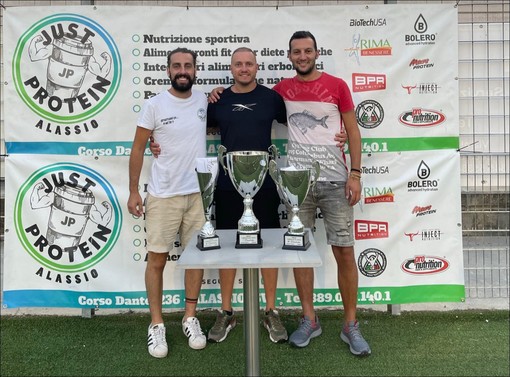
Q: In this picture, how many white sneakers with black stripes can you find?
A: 2